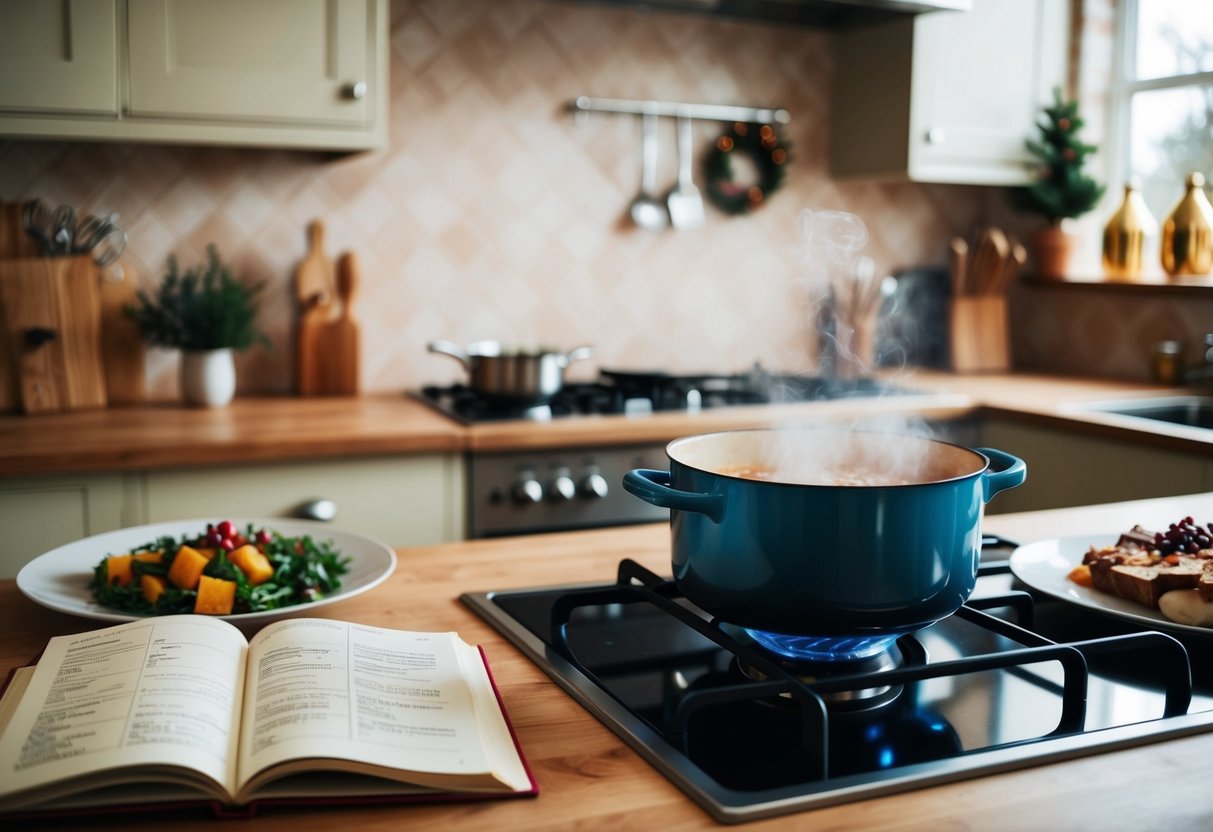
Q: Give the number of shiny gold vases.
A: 2